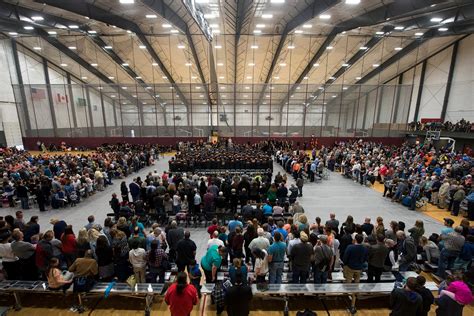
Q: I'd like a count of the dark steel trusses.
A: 9